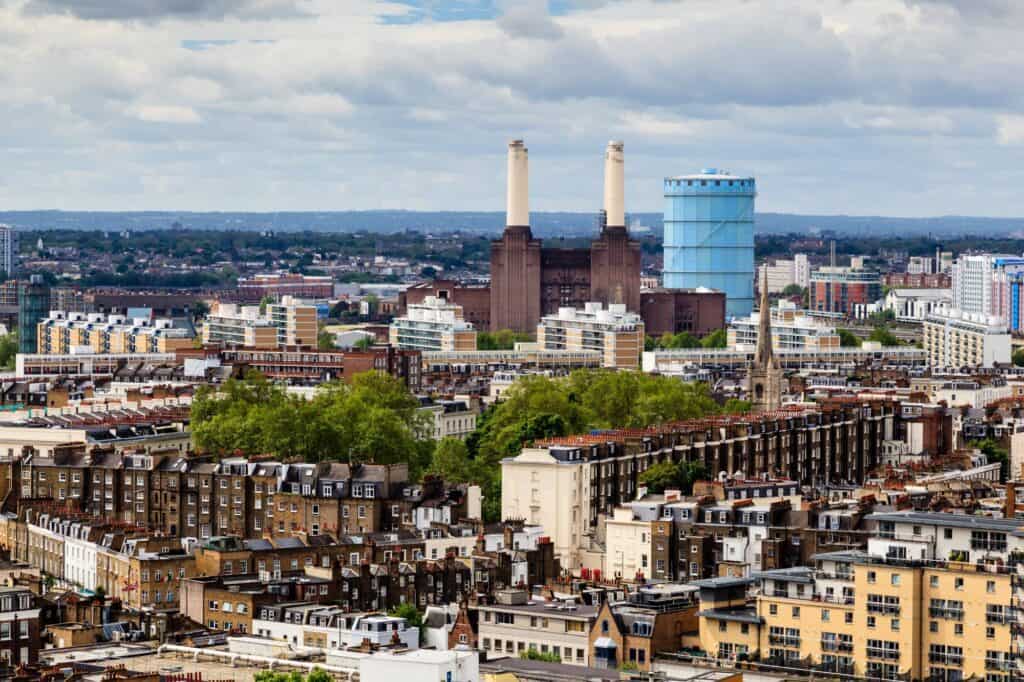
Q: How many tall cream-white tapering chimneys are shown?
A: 2